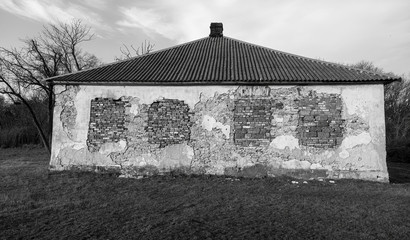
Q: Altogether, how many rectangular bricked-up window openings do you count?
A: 4